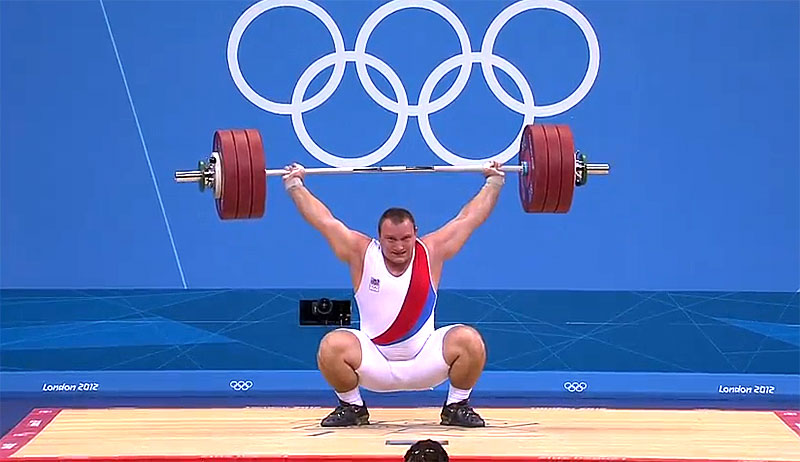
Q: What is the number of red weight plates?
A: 6